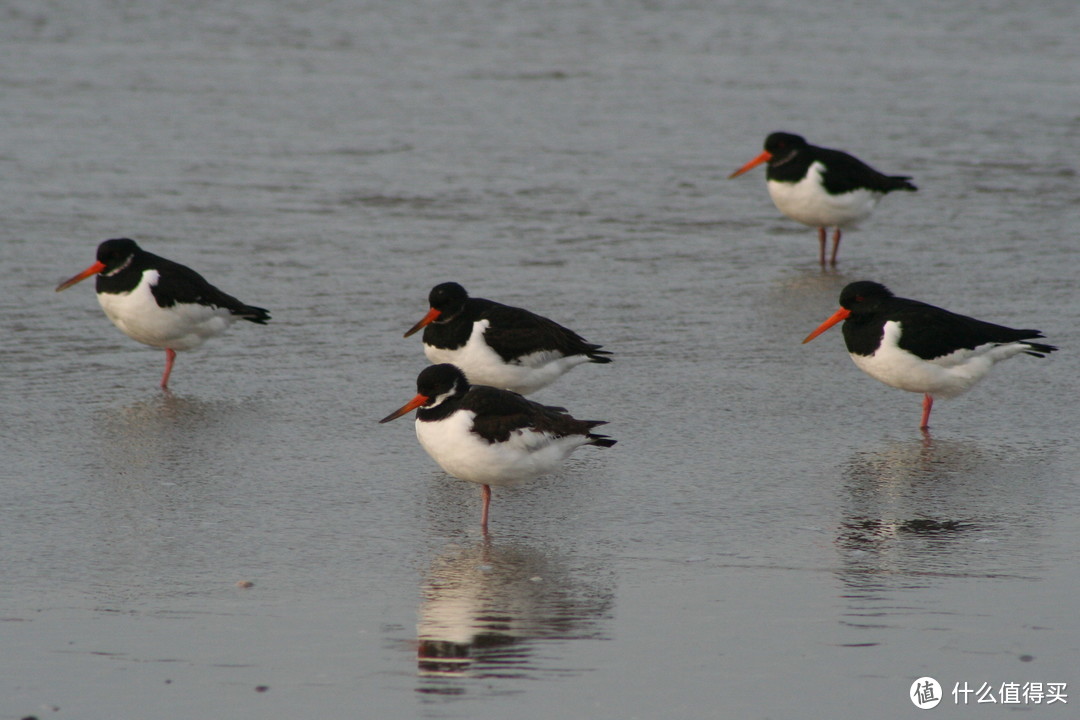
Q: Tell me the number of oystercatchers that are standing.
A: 5